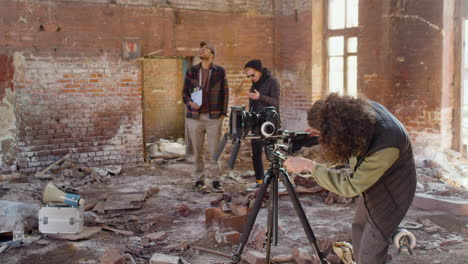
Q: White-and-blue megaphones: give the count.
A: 1